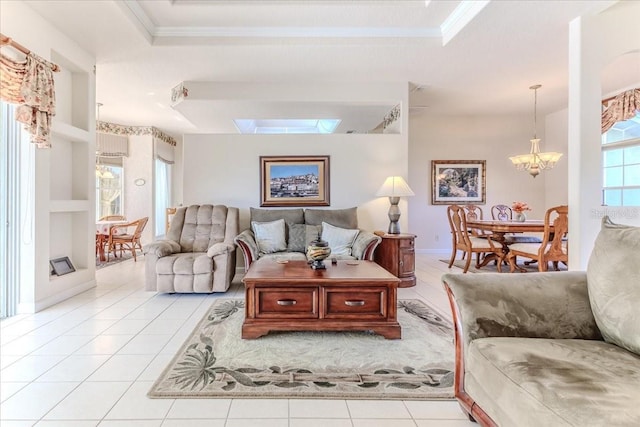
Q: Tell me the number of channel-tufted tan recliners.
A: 1